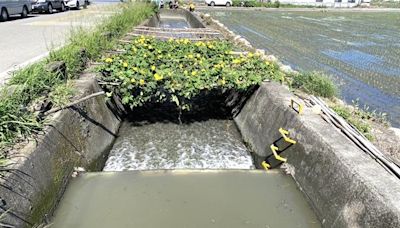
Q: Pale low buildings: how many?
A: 1